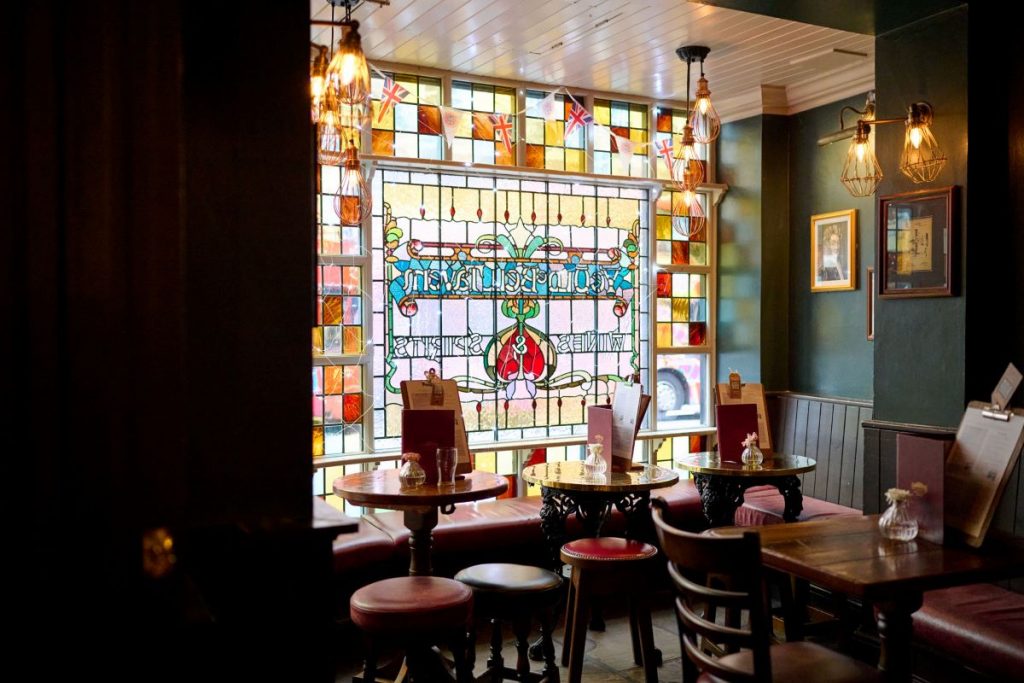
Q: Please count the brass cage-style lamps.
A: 9